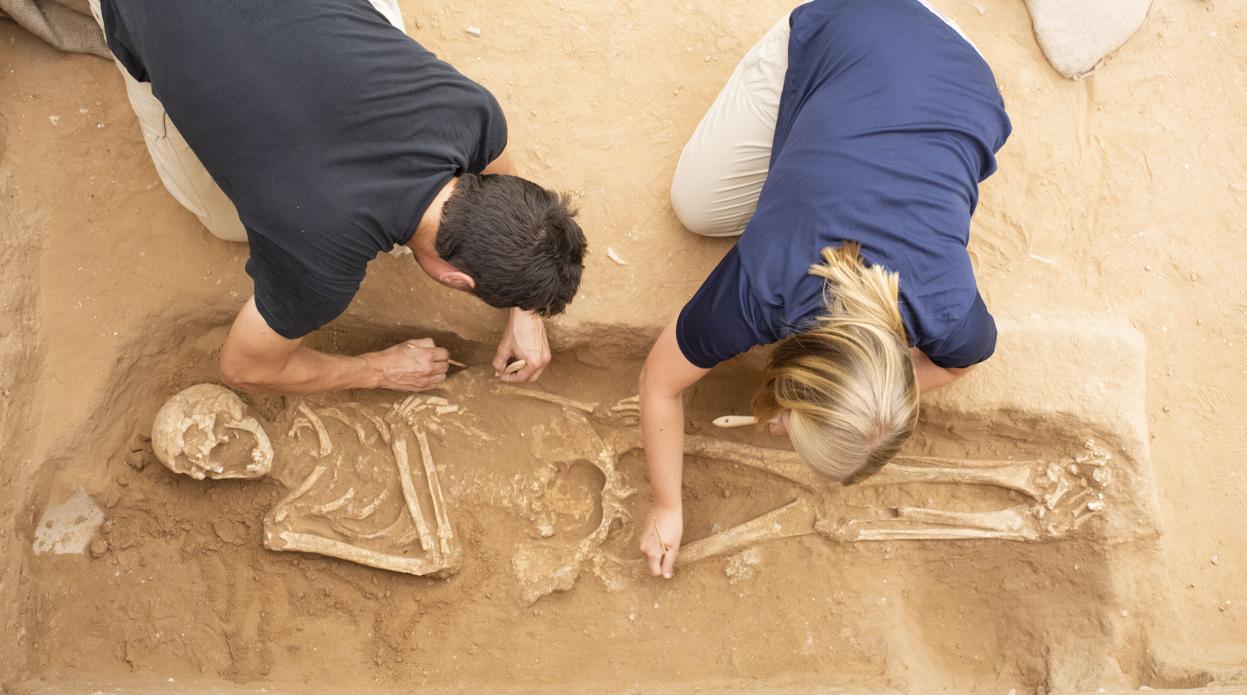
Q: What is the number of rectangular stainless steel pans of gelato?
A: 0